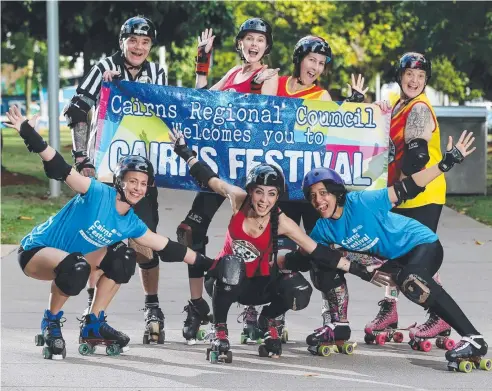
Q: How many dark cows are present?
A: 0